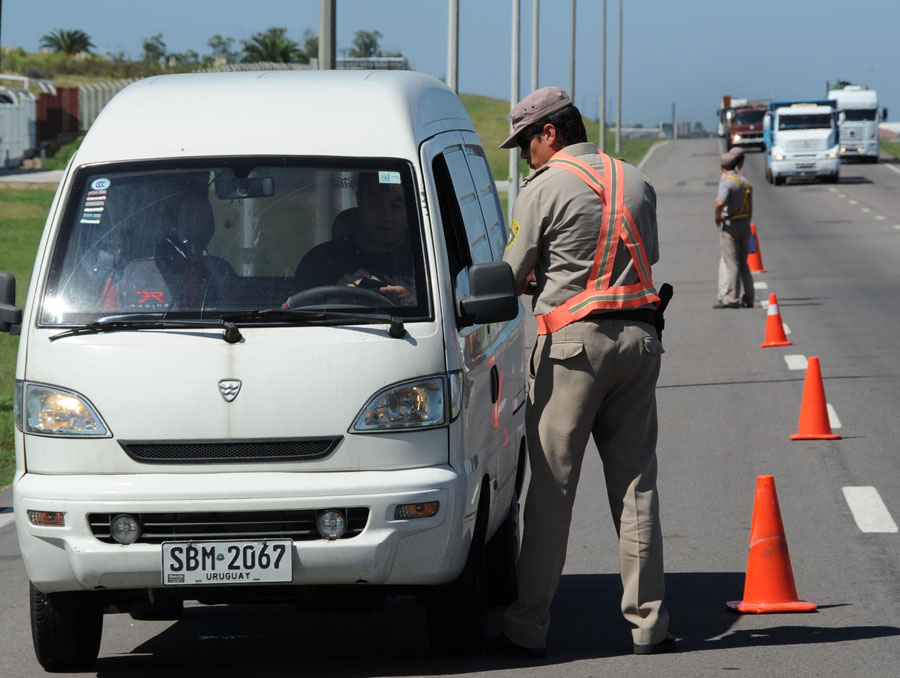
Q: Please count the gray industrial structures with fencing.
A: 1